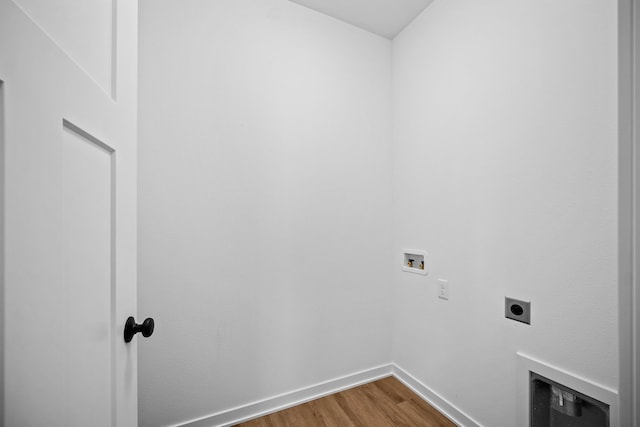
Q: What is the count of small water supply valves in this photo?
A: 2